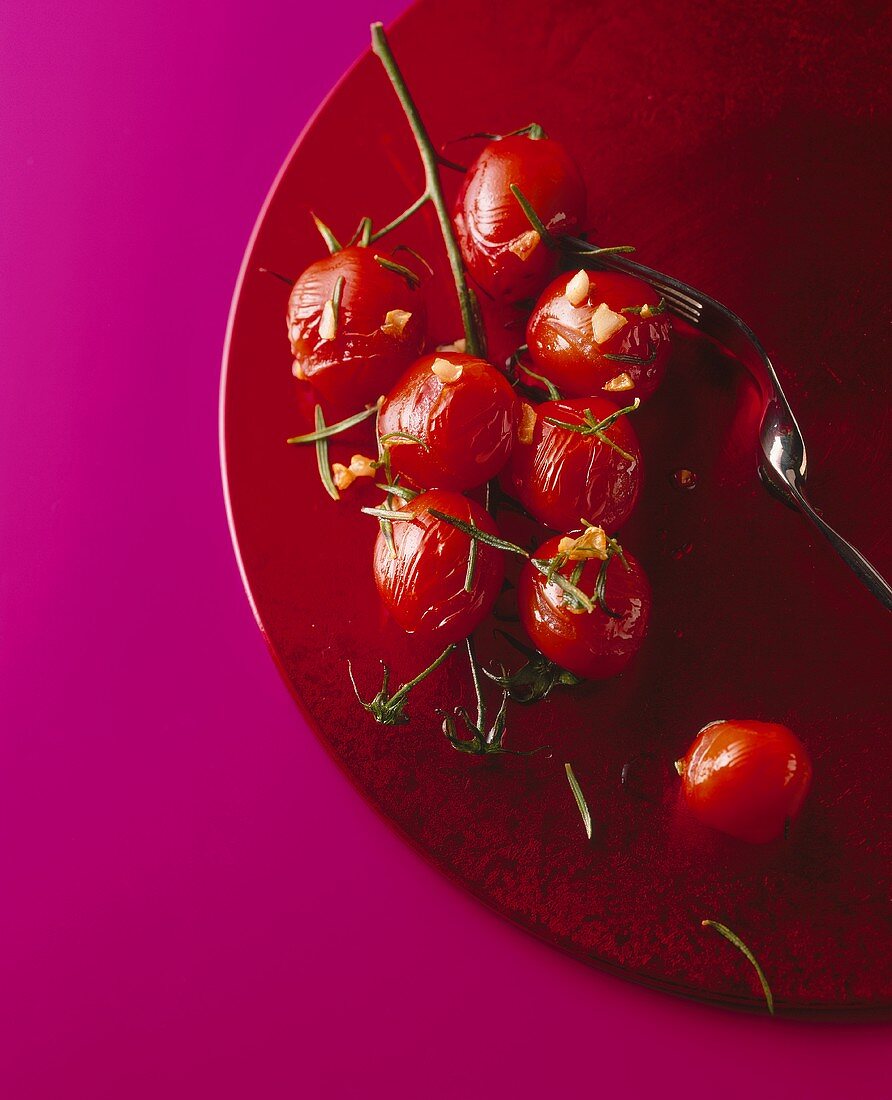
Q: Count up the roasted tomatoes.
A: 8